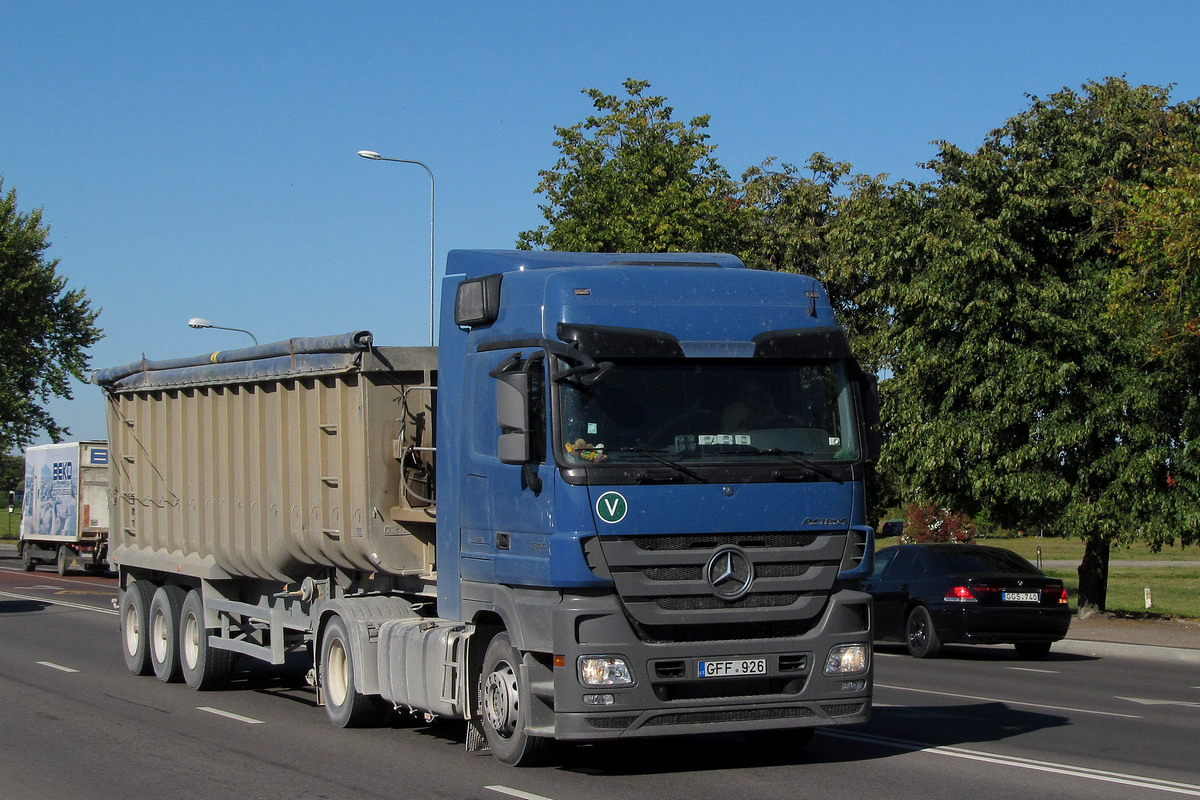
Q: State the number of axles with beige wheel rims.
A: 4